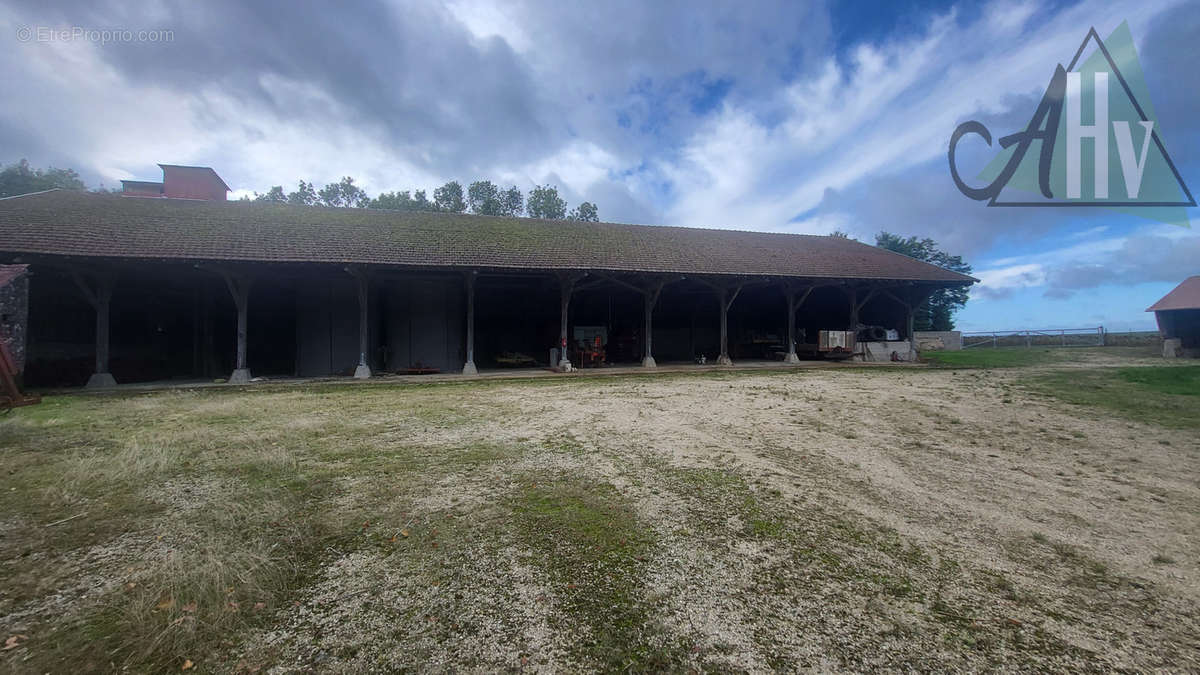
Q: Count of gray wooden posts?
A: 10